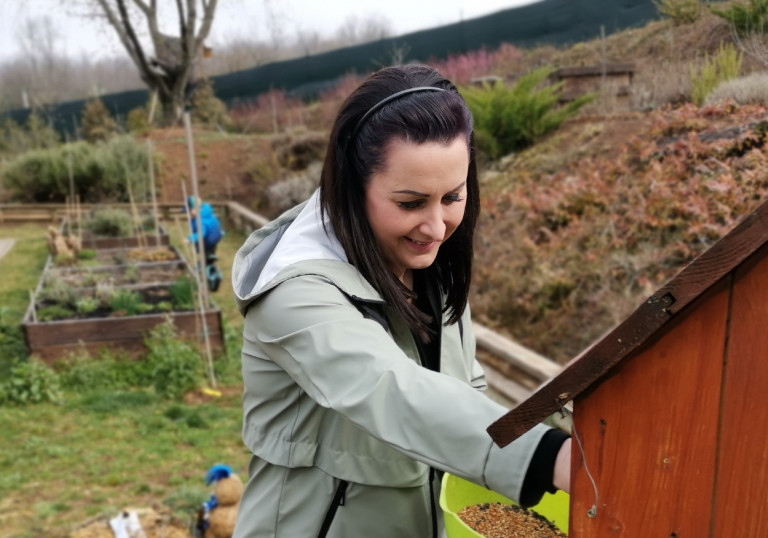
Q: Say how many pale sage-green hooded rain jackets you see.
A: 1